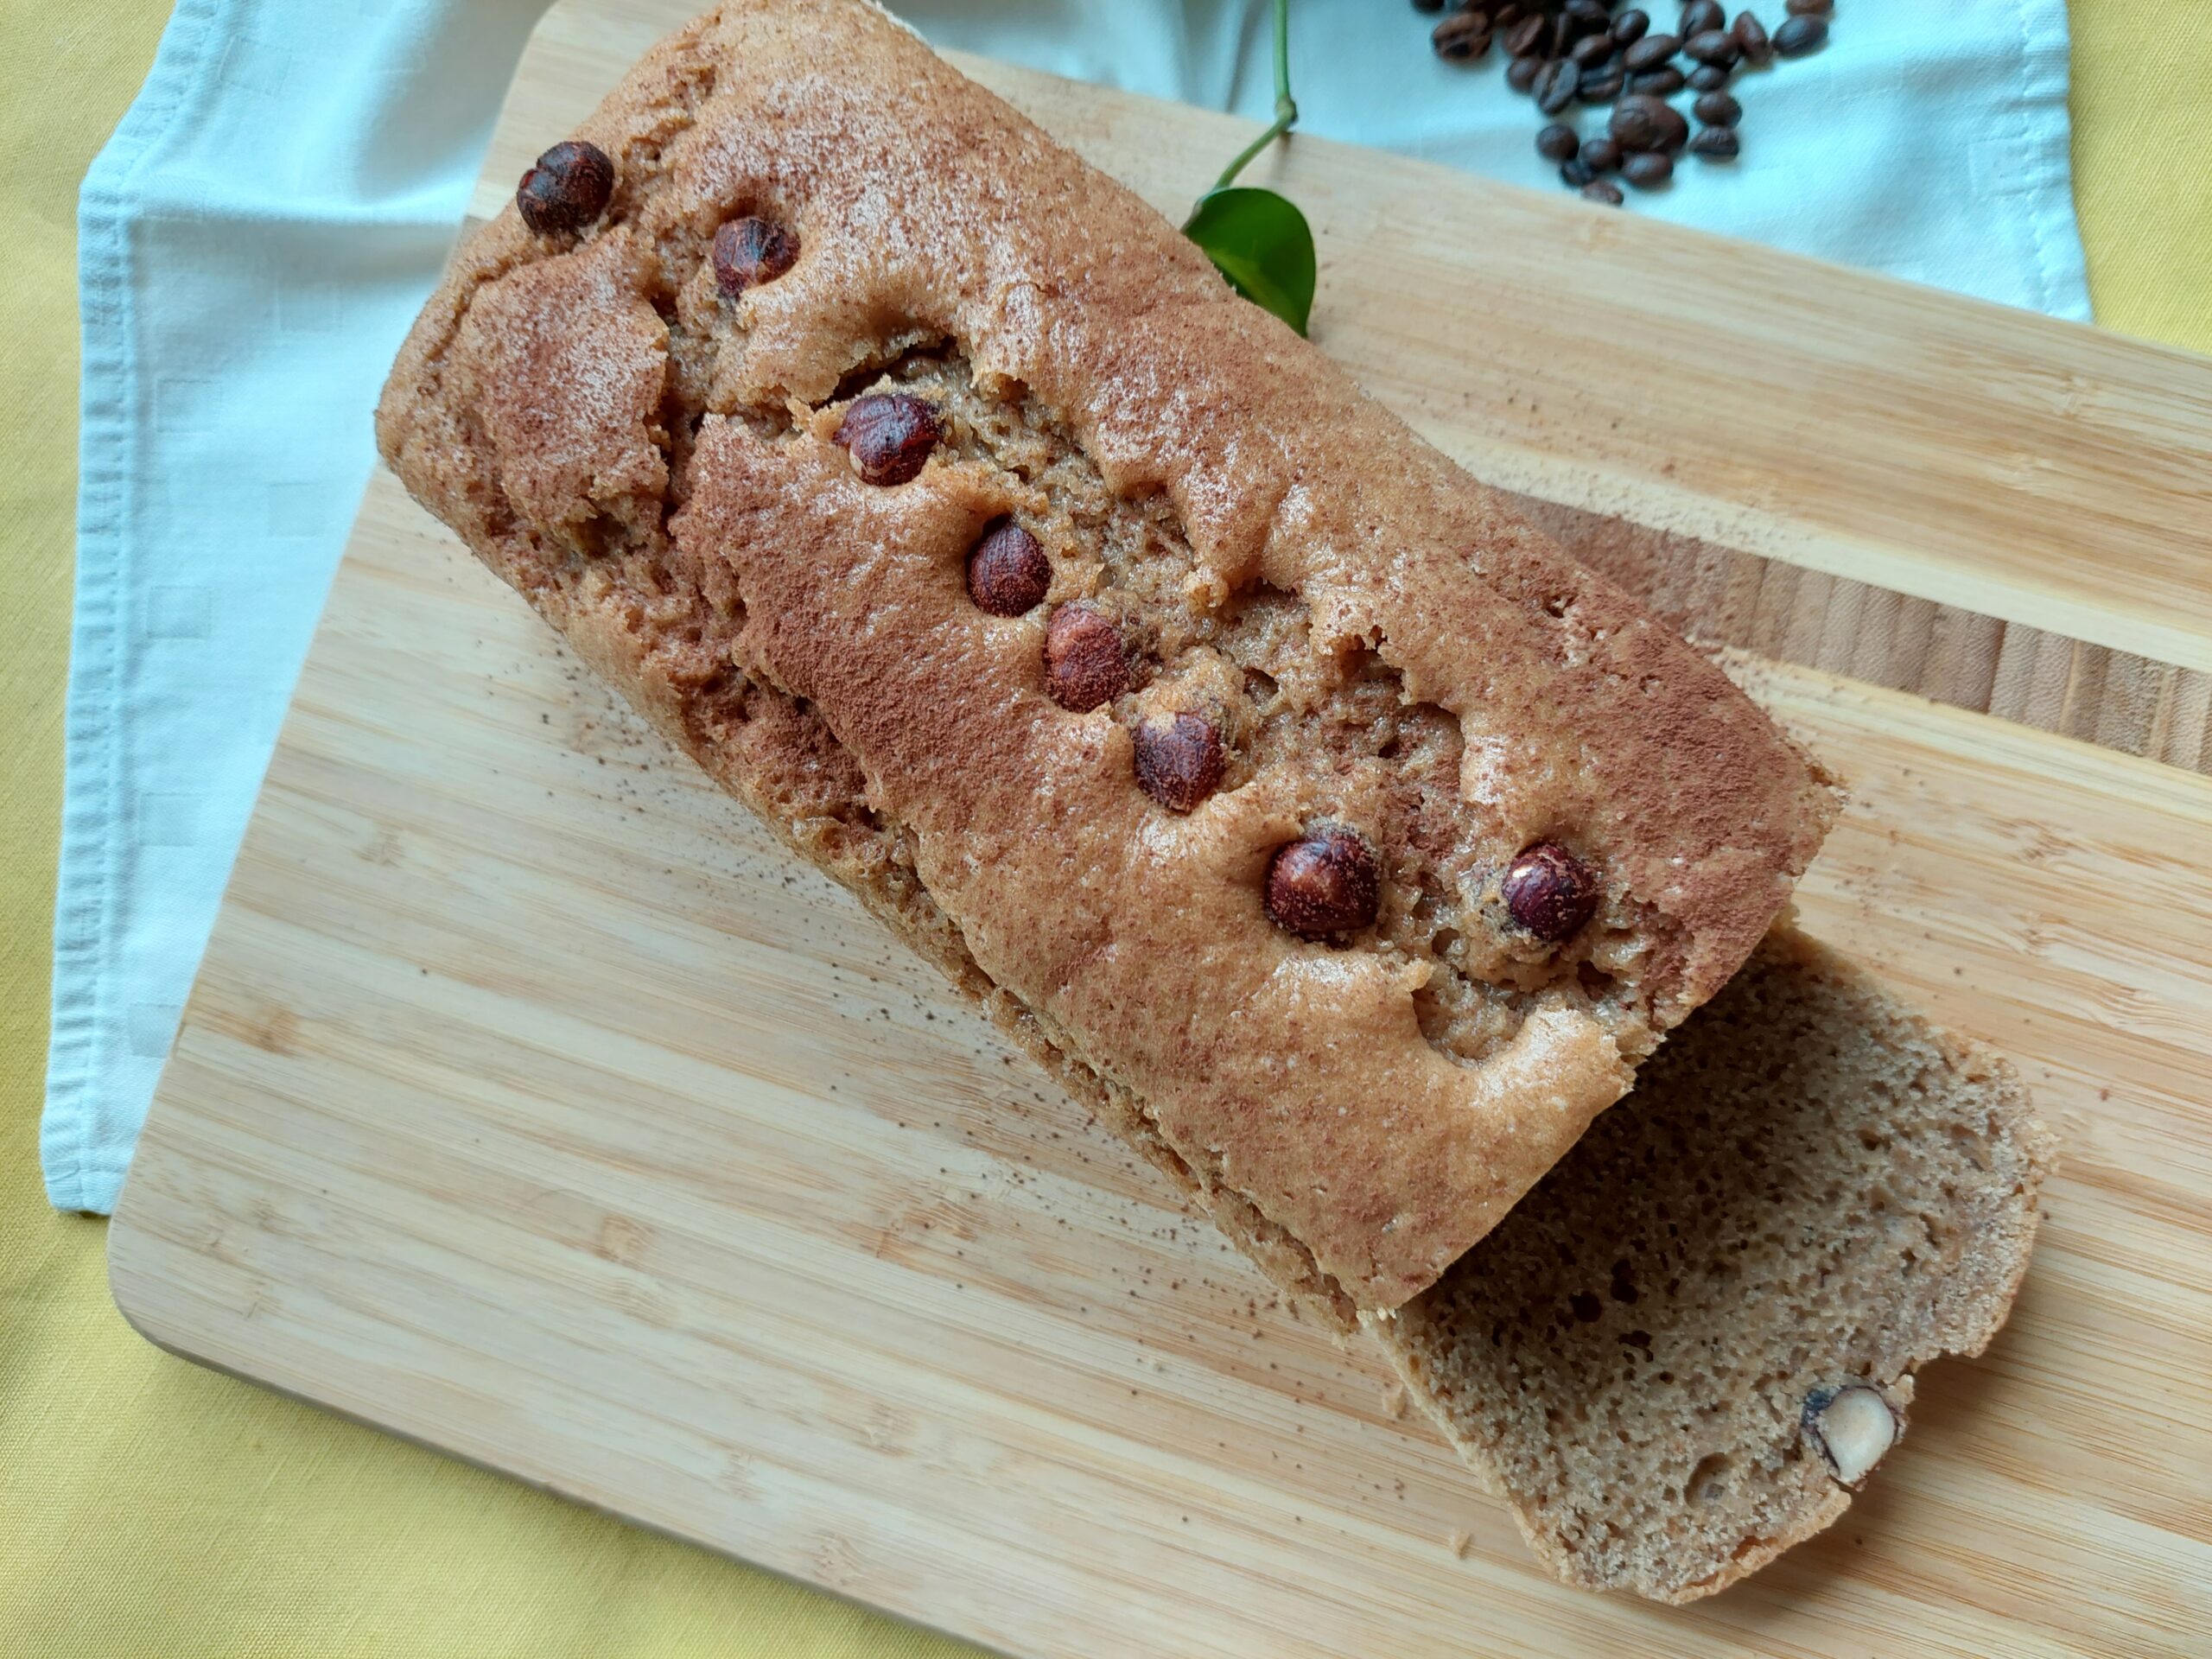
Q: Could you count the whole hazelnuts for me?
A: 8